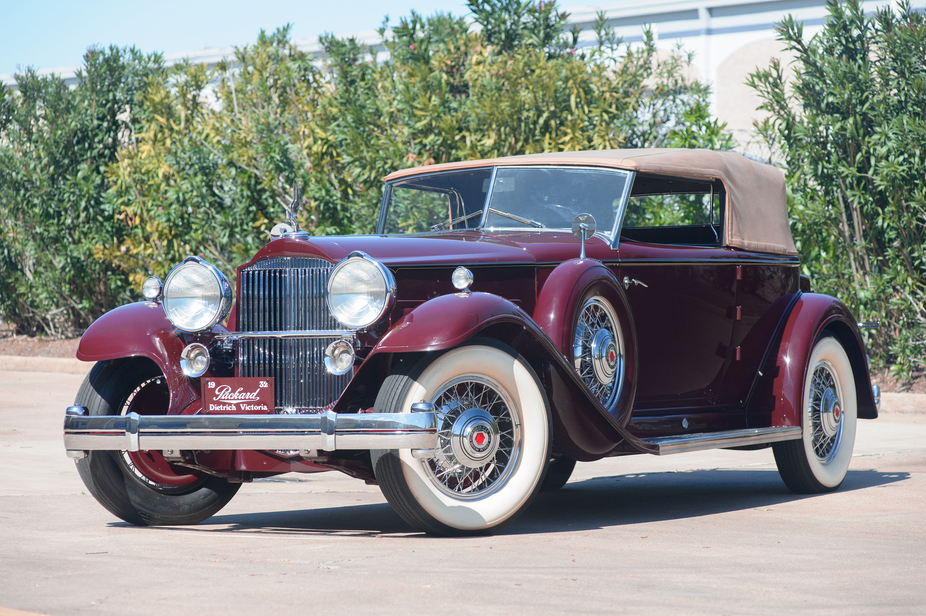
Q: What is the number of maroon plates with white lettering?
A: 1